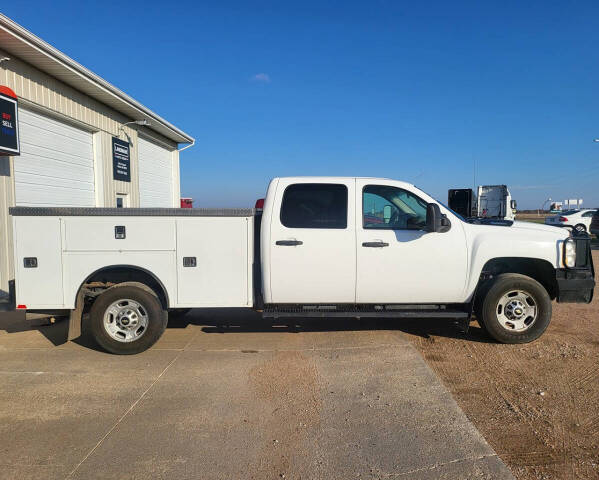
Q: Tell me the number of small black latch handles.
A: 3